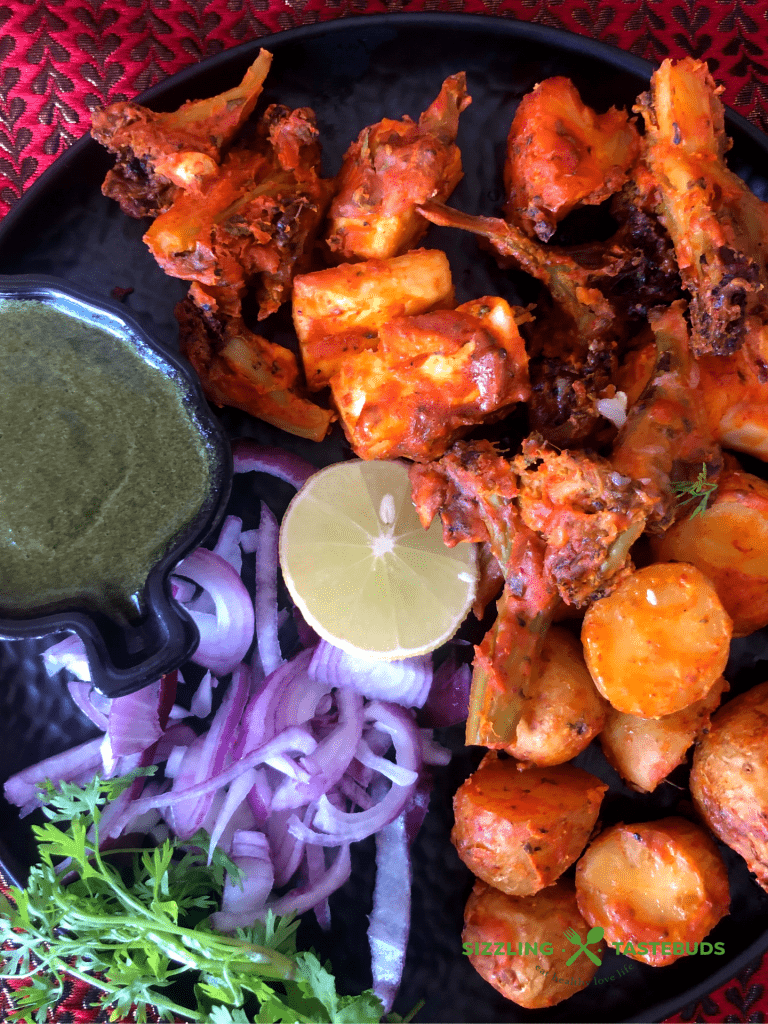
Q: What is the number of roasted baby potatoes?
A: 8